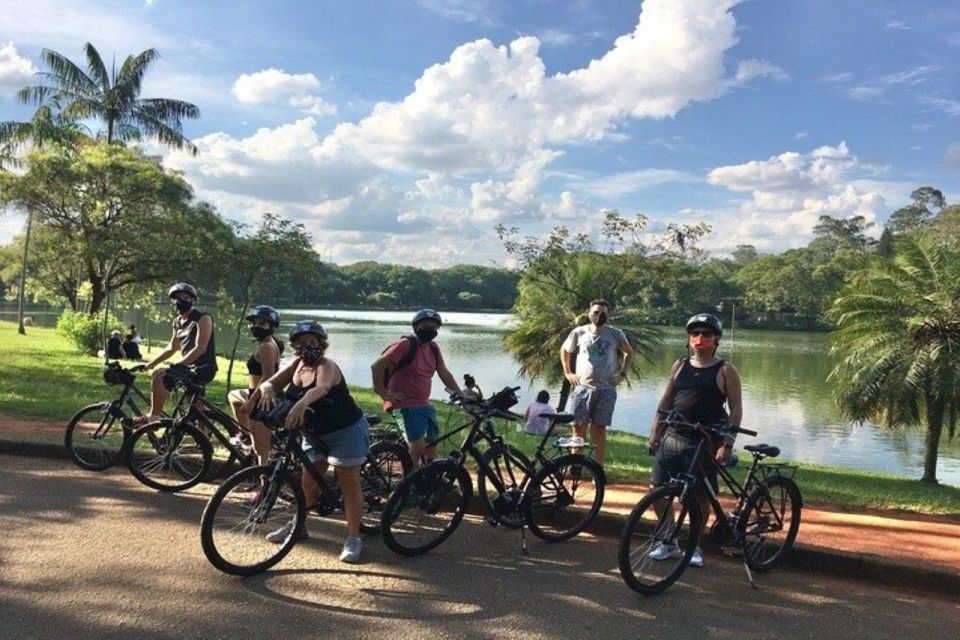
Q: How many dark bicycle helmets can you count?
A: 5